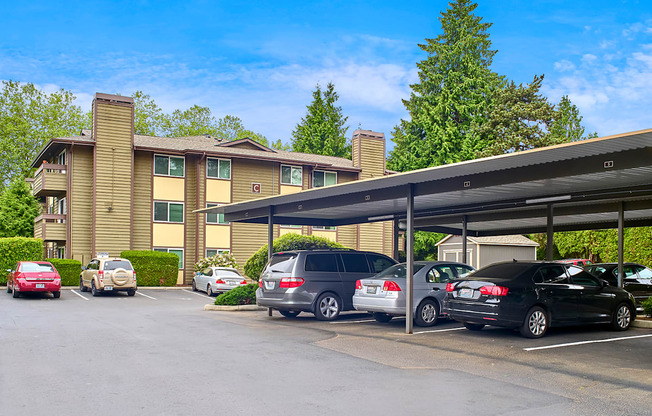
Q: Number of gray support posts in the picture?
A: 6